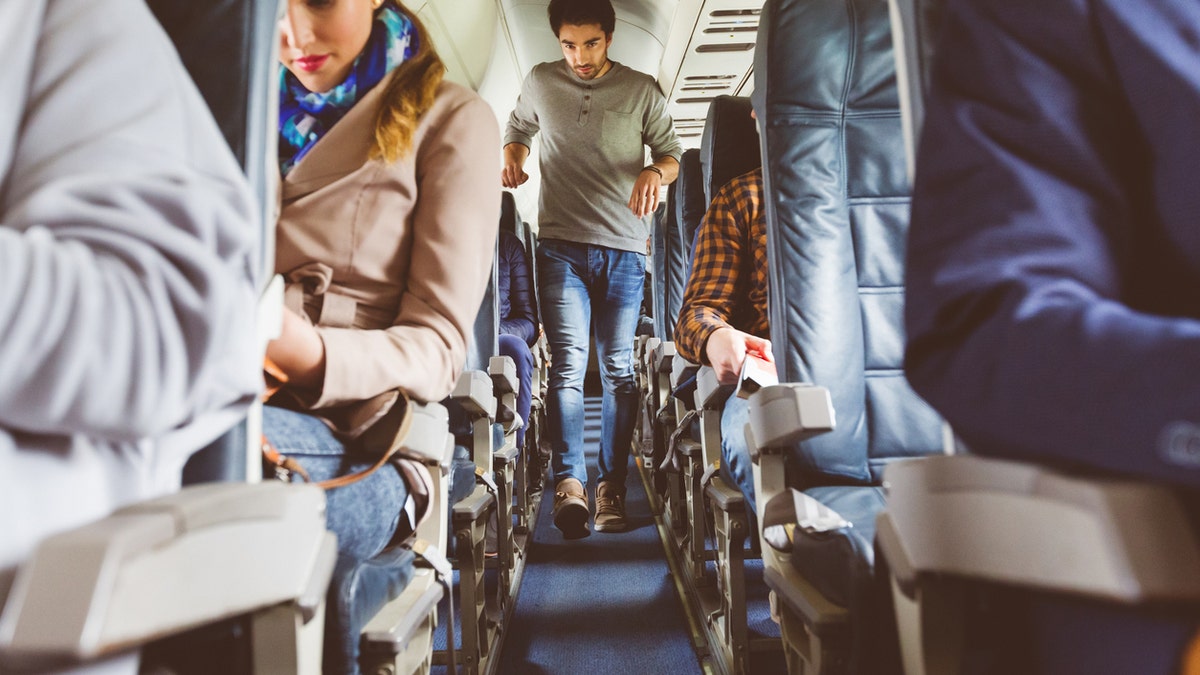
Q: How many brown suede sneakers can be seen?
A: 2